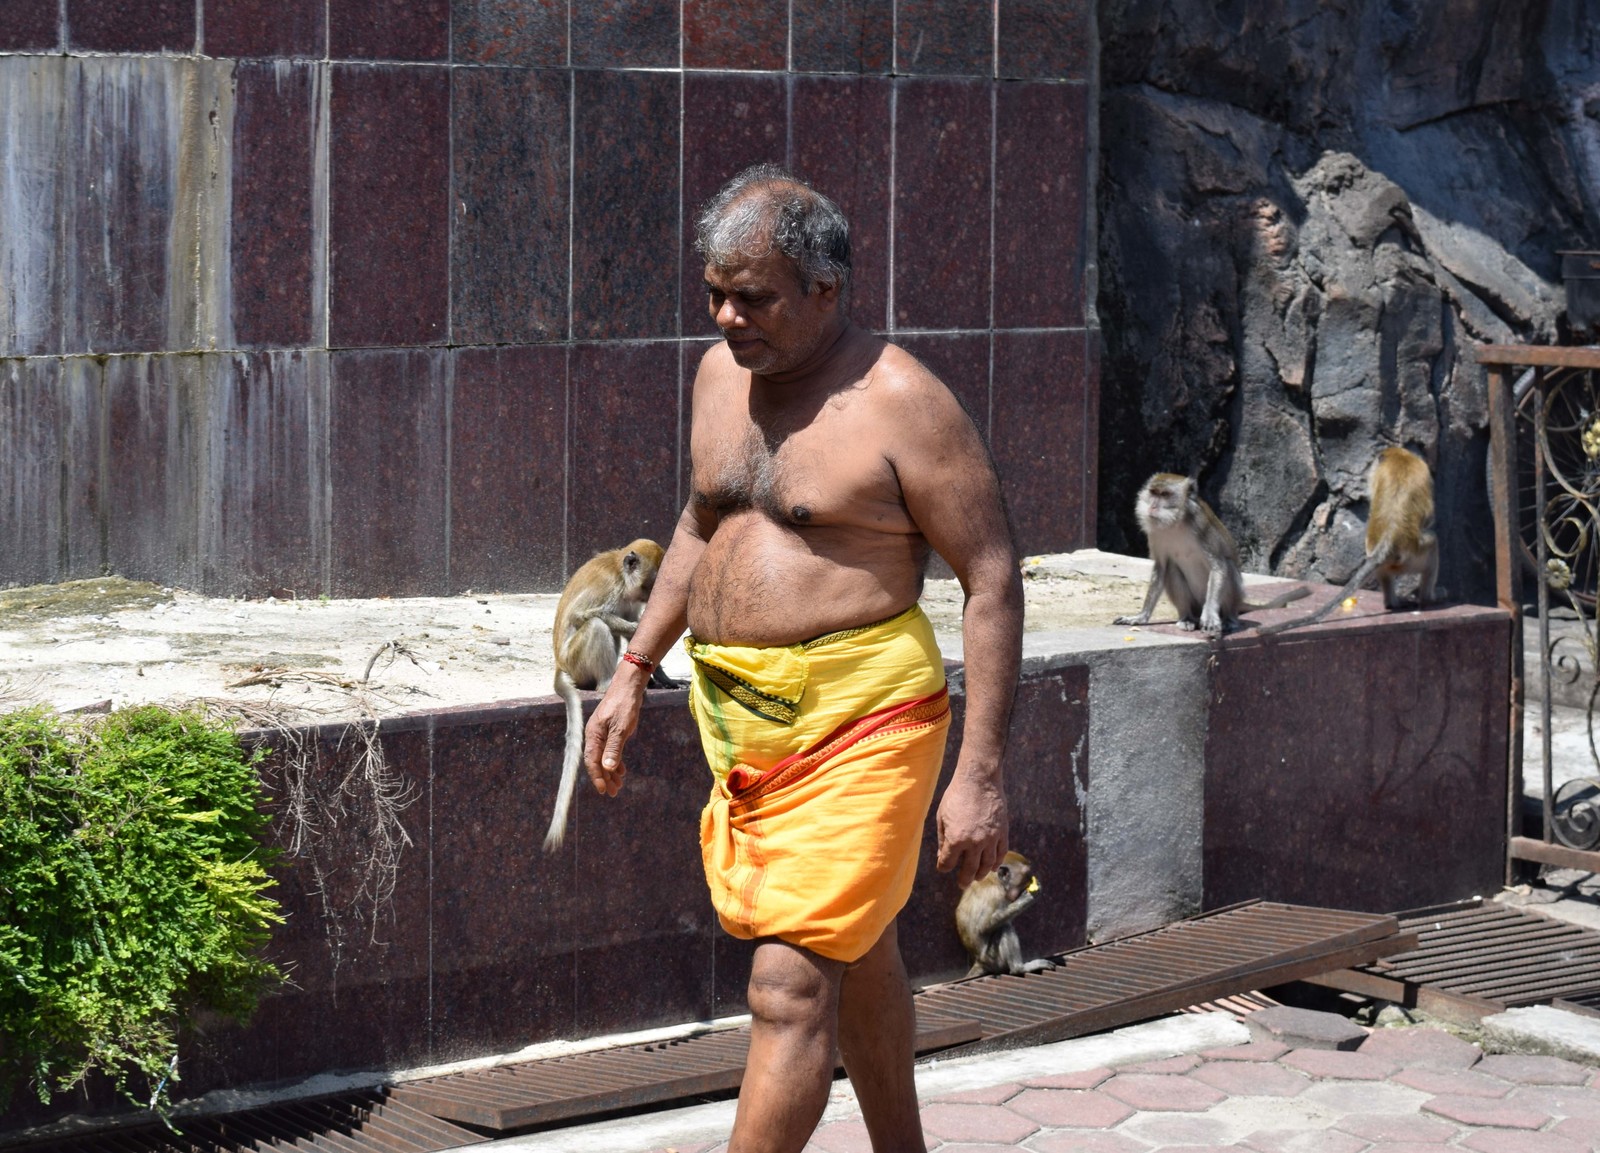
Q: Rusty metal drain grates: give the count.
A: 4